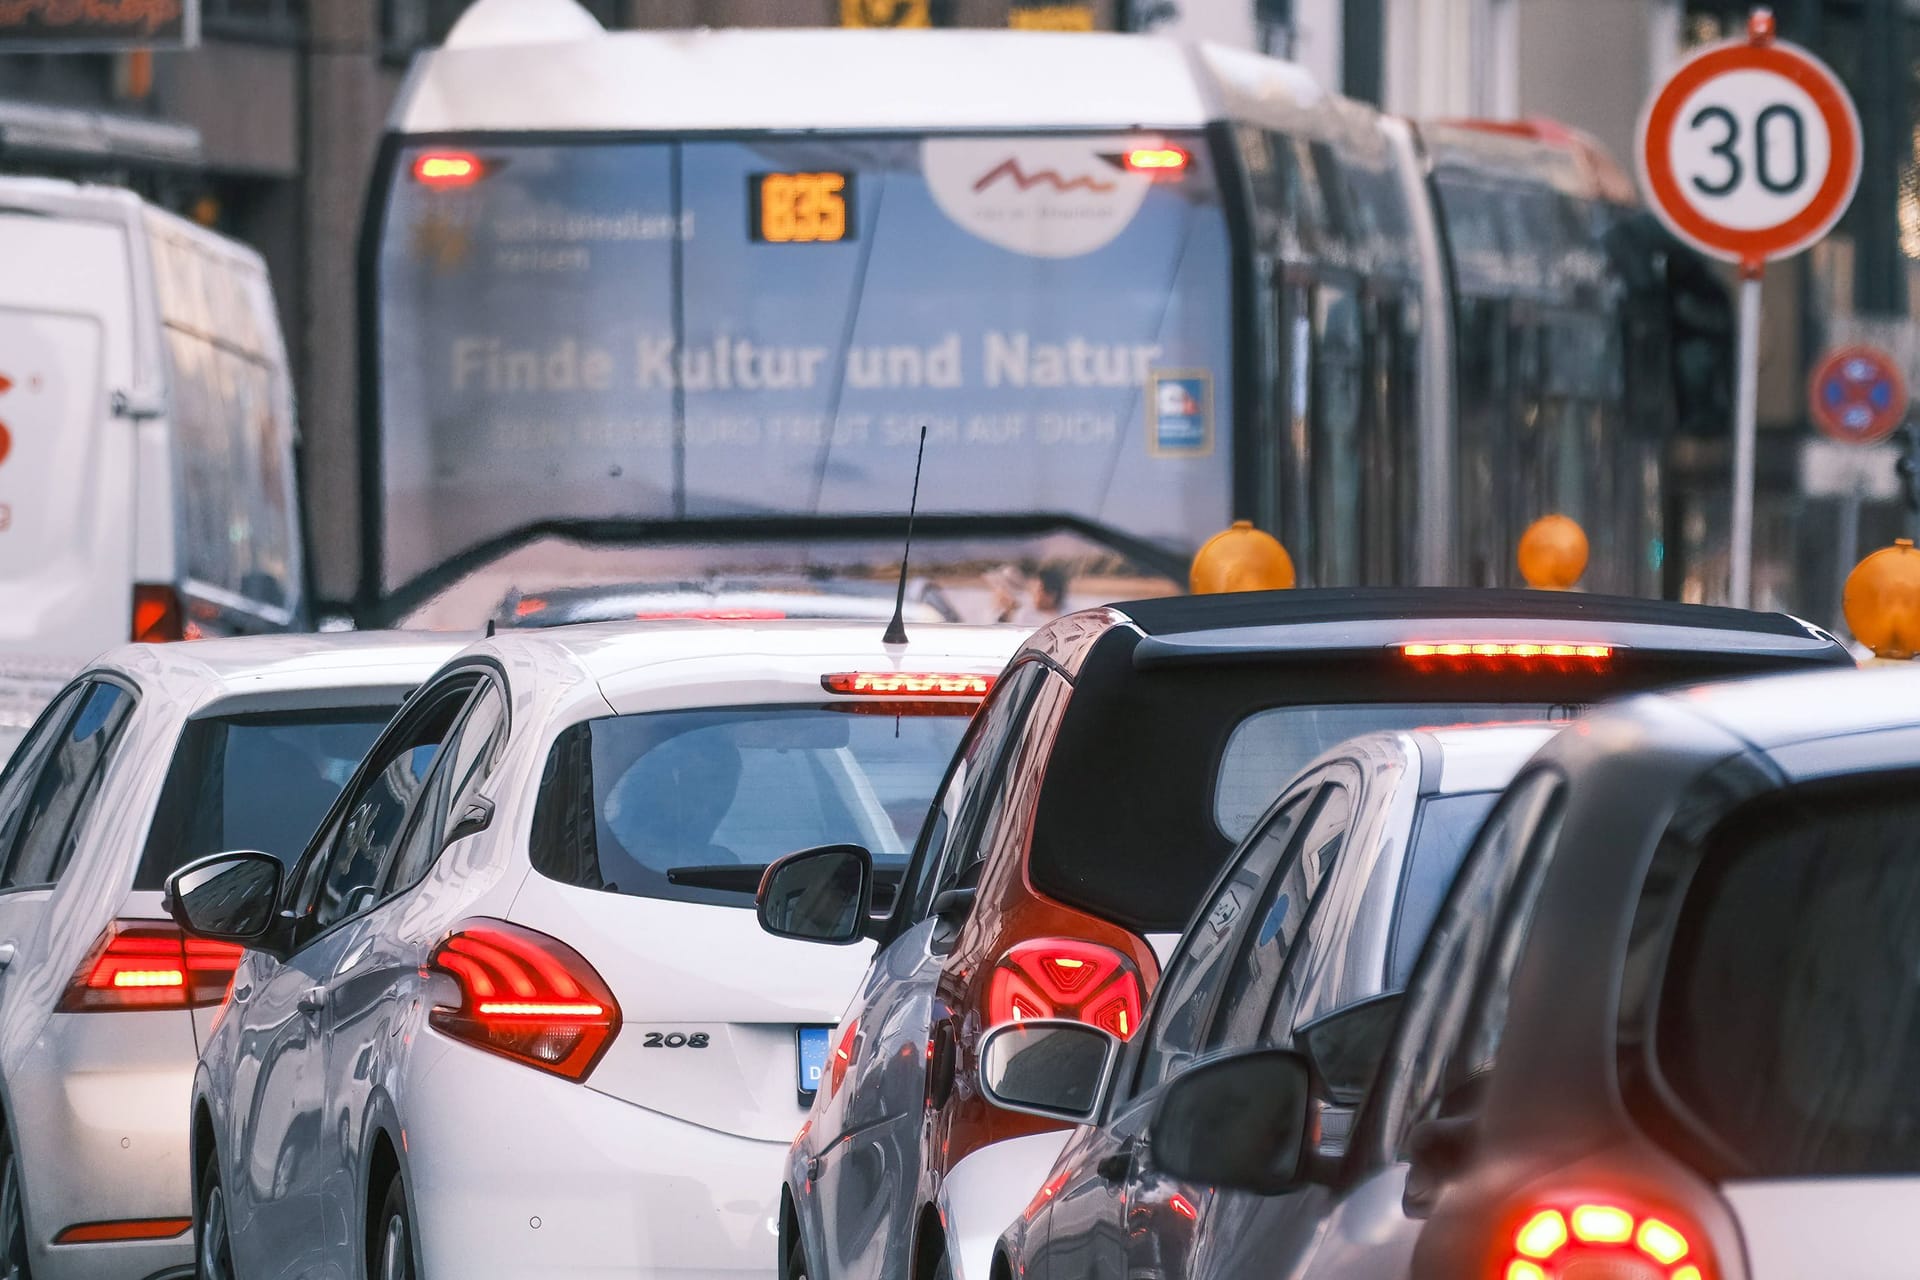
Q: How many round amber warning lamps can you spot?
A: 3